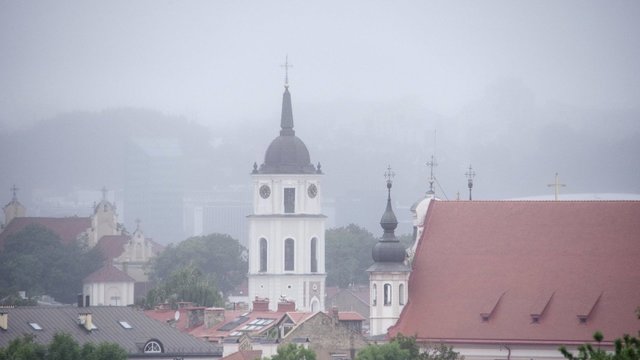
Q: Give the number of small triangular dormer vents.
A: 3